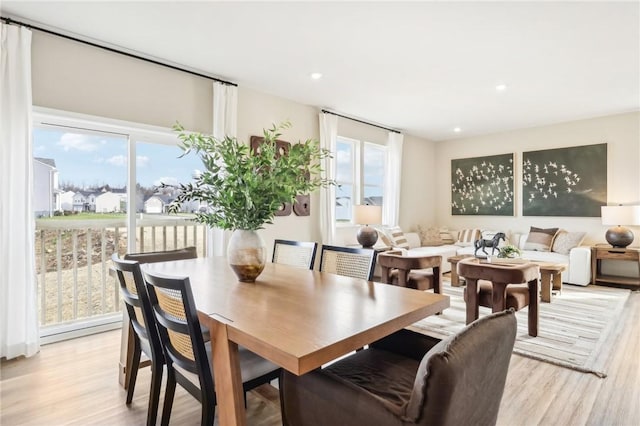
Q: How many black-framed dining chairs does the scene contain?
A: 4